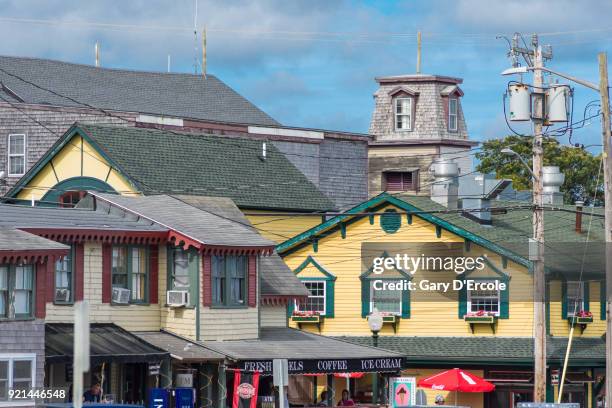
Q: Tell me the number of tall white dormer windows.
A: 2